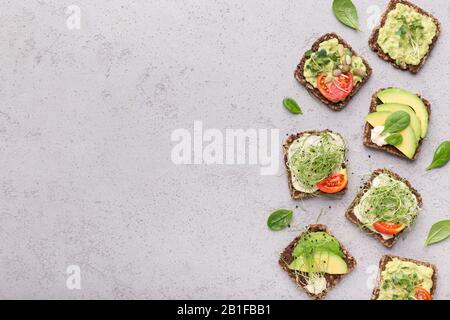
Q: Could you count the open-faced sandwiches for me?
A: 7